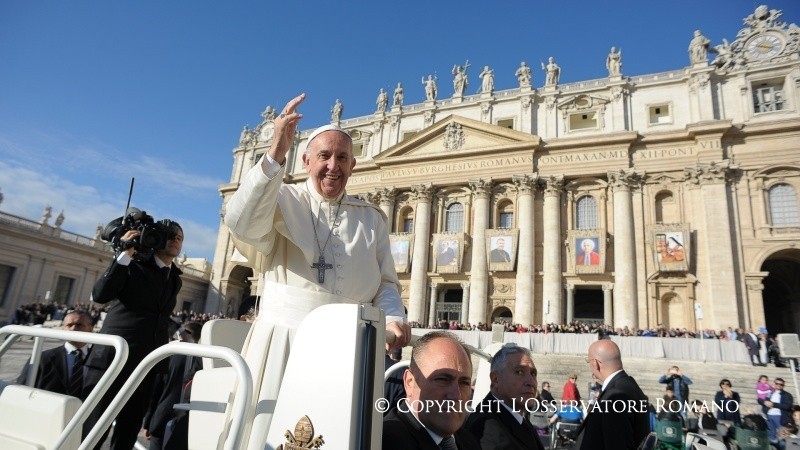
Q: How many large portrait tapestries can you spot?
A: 5